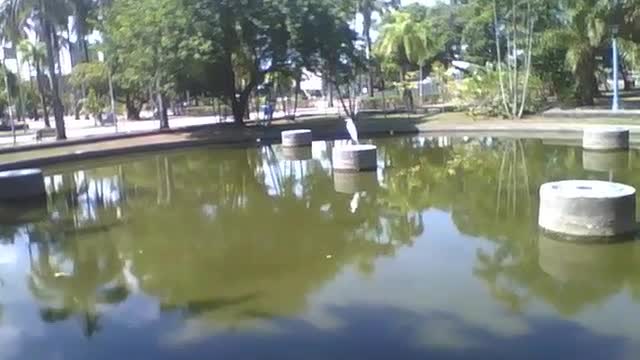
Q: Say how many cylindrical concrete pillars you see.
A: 5